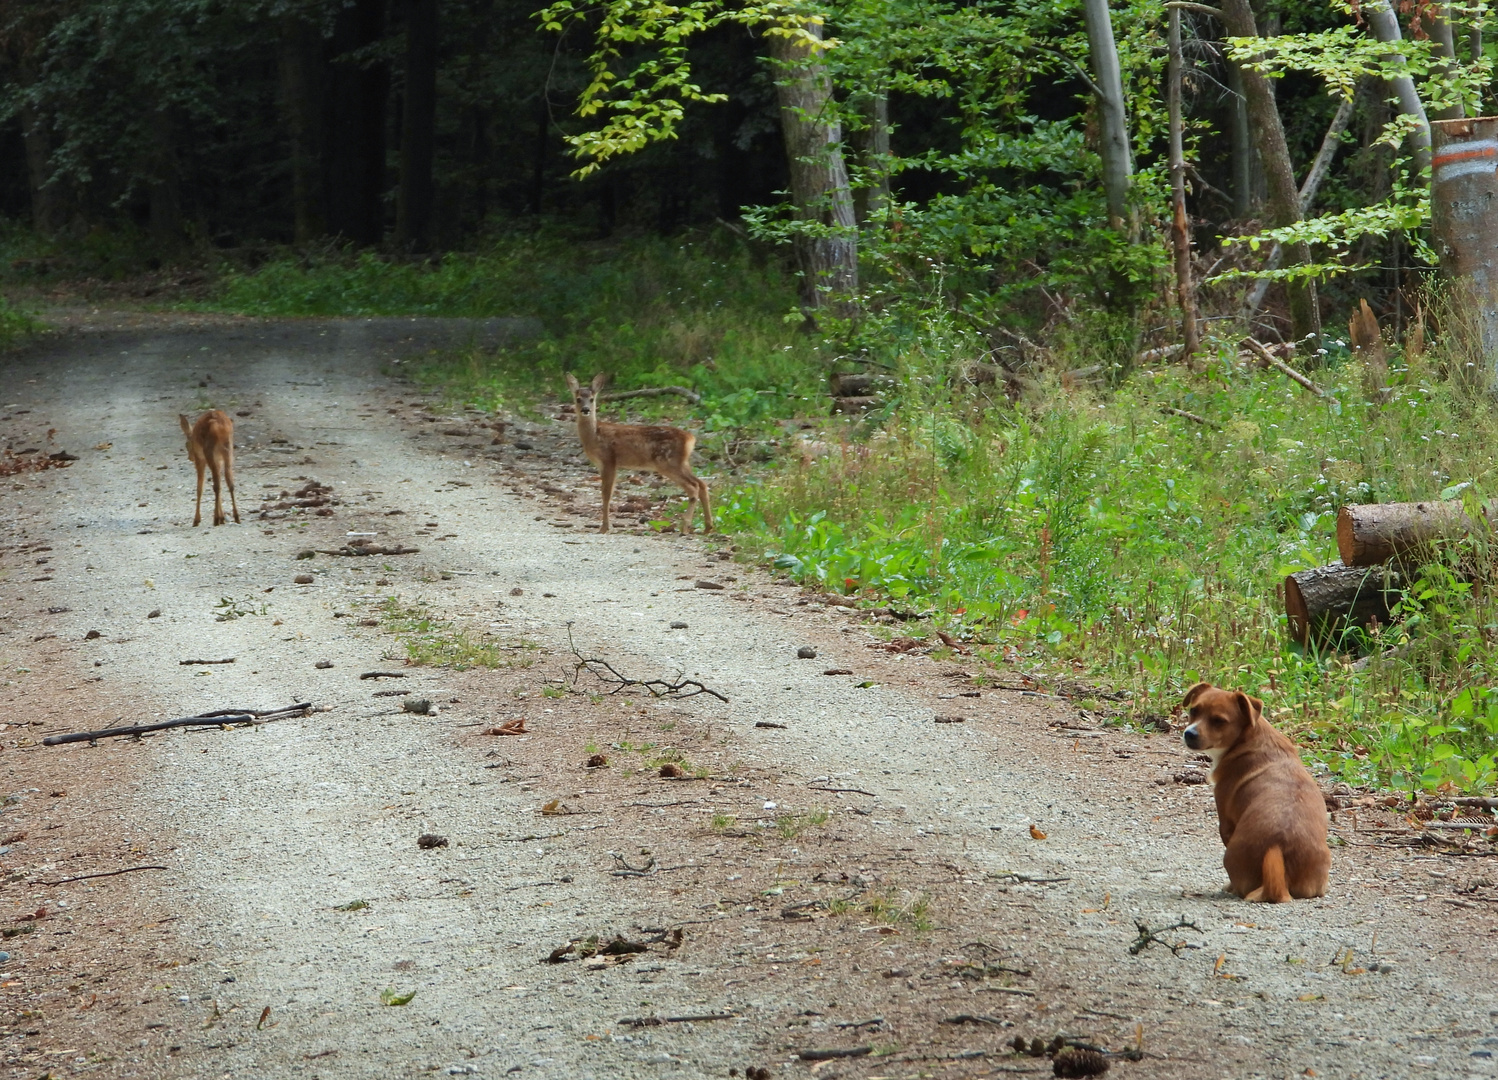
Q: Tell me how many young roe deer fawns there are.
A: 2